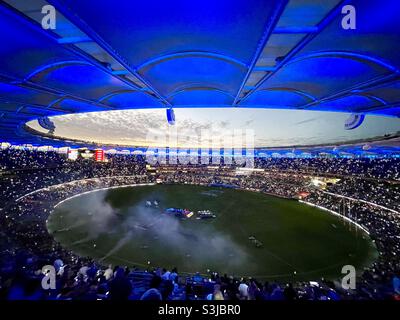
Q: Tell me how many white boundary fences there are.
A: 2